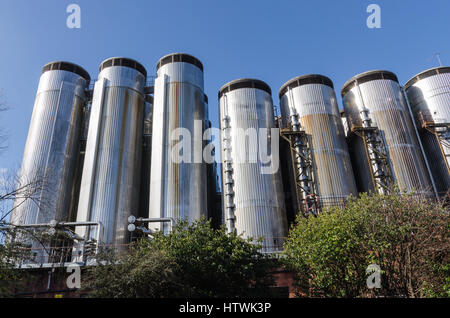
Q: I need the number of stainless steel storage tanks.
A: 7